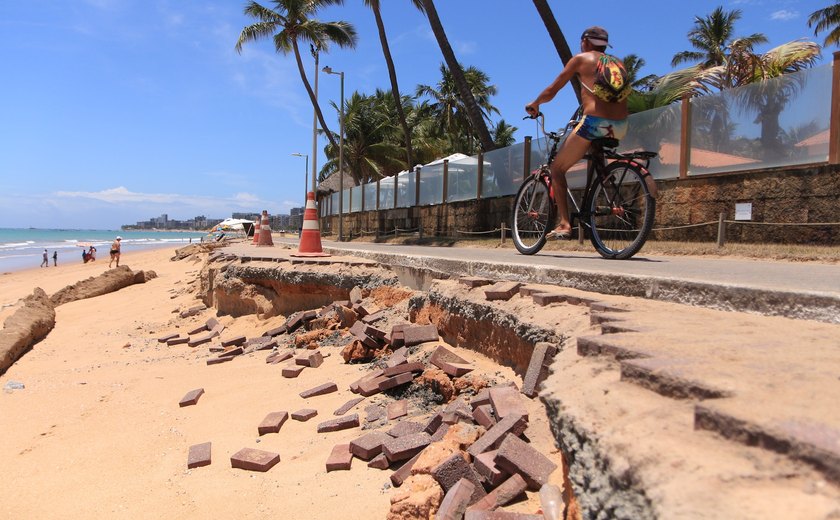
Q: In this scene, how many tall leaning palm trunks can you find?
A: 4